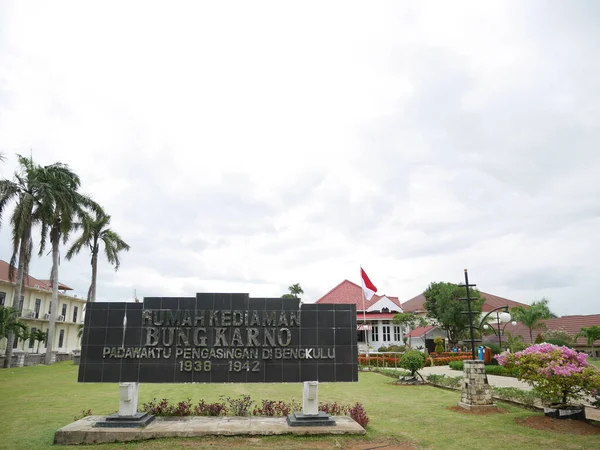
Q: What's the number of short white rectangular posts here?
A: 2